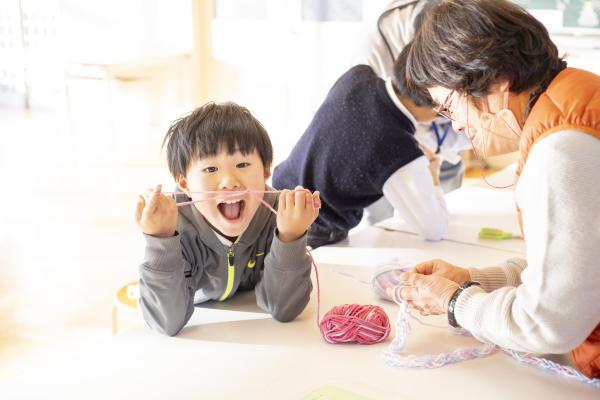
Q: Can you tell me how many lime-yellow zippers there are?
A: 1